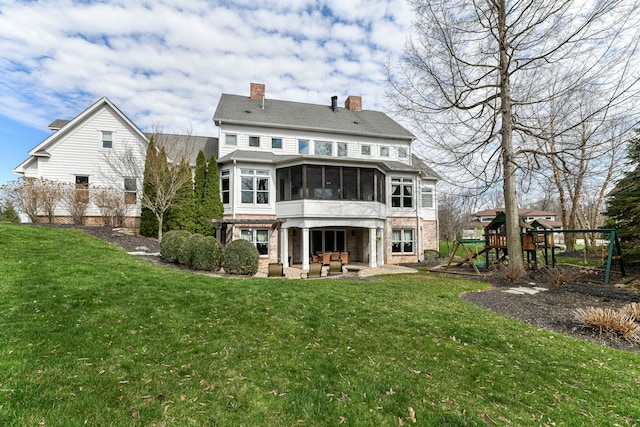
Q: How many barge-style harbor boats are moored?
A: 0